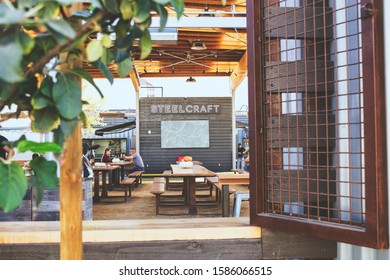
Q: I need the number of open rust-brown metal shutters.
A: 1